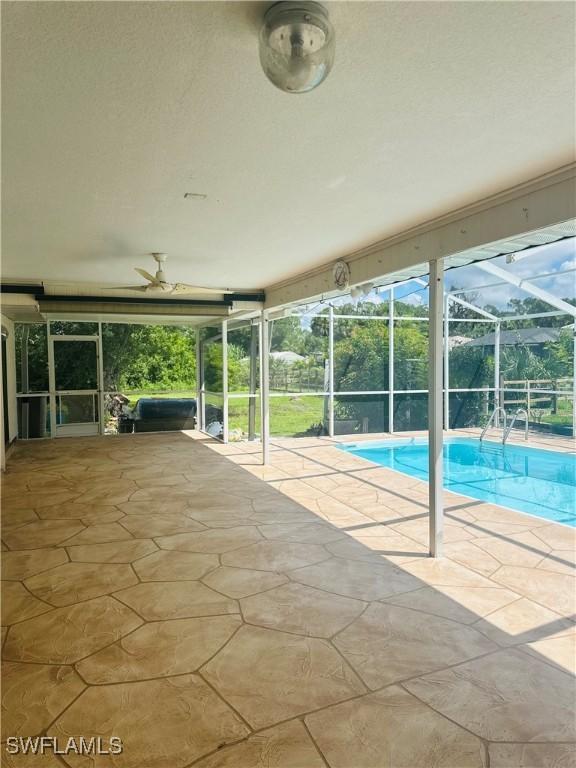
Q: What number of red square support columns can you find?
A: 0